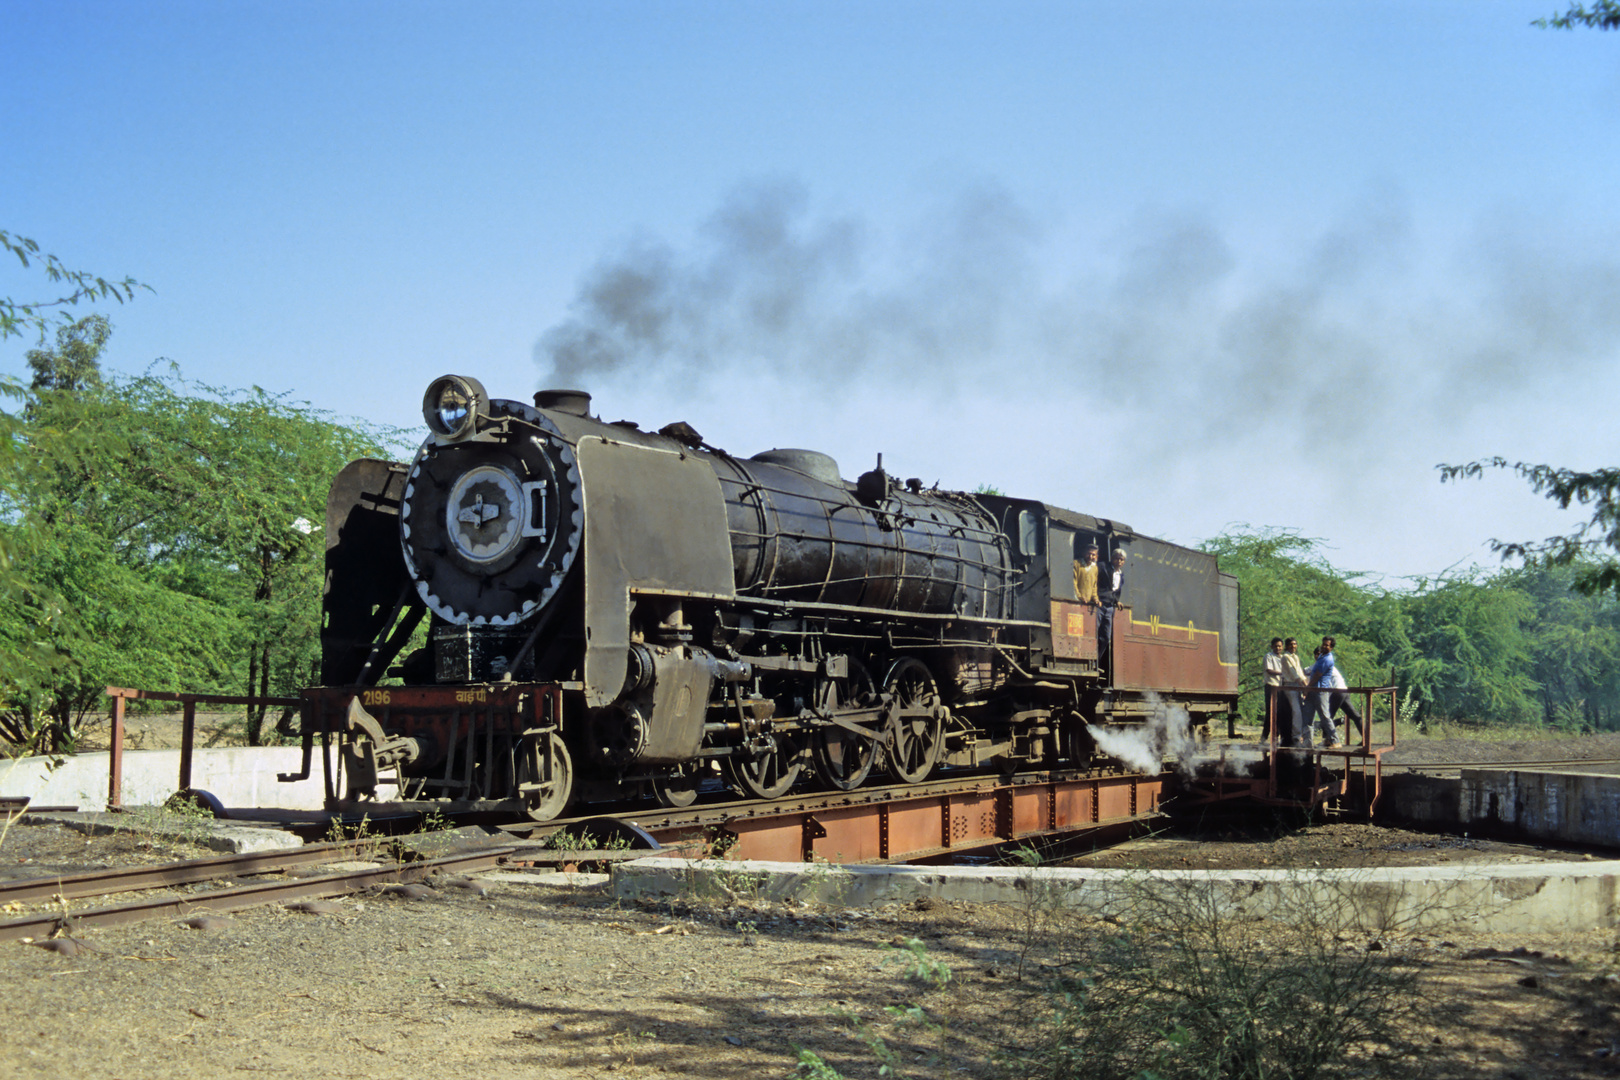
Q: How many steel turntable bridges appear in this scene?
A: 1